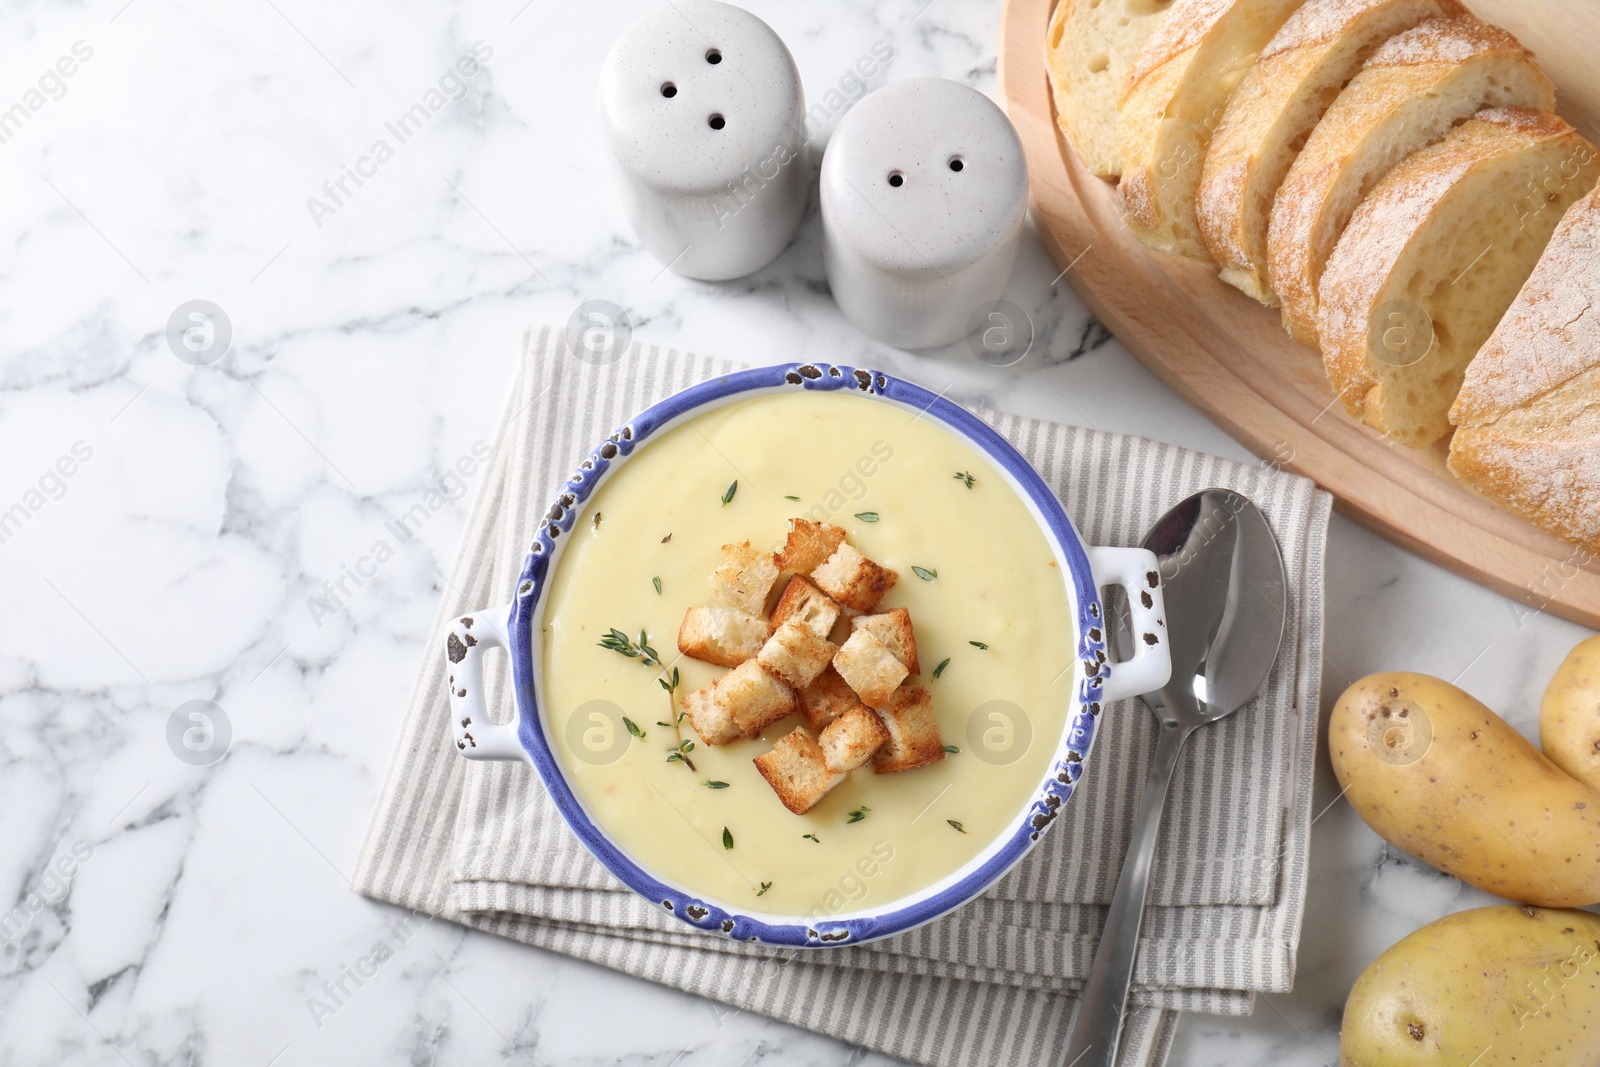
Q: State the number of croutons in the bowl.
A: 14